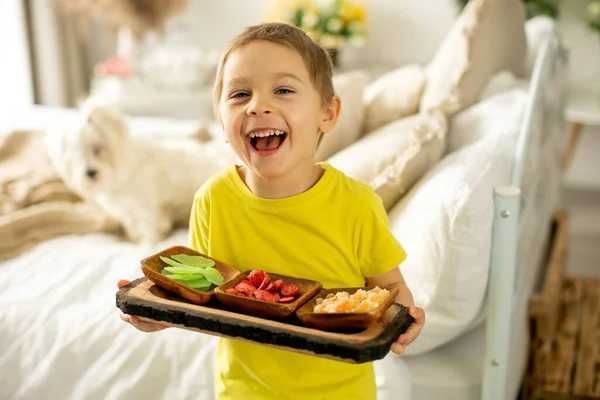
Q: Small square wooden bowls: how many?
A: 3